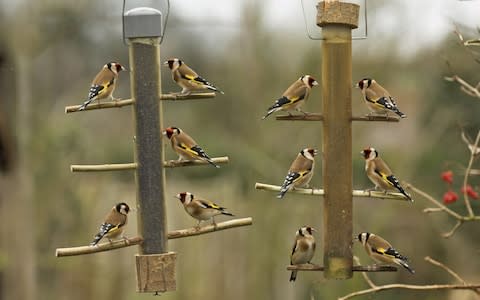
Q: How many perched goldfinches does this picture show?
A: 11